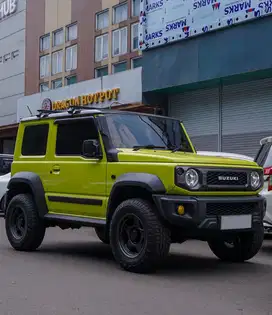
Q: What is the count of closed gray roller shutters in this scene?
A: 2